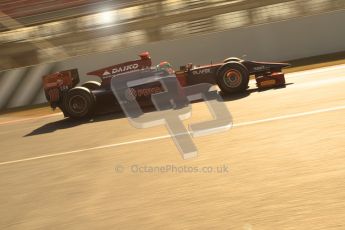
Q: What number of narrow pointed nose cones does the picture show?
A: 1